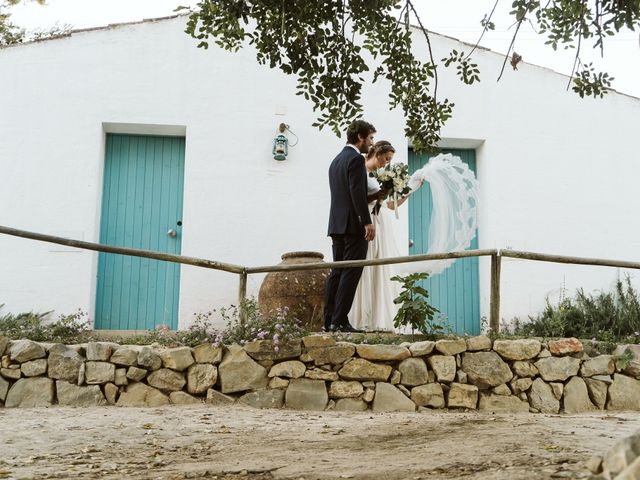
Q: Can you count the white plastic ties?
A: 0